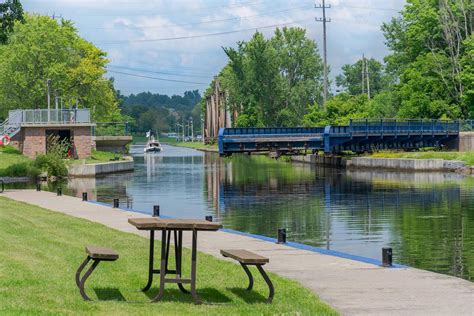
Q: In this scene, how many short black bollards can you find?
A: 8